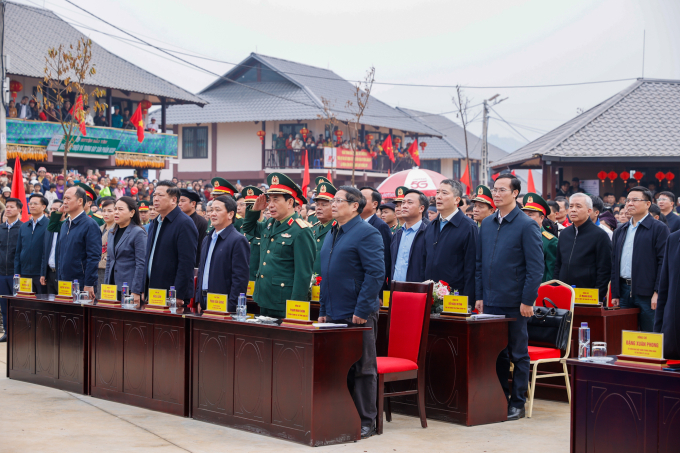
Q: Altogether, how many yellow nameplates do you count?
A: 12